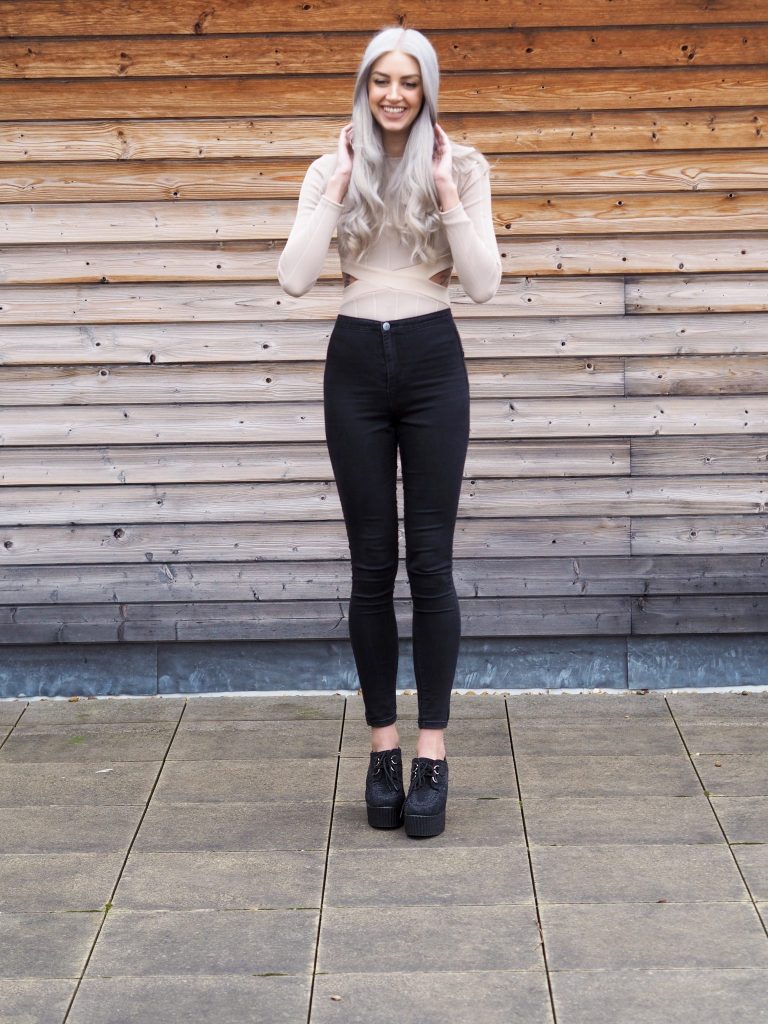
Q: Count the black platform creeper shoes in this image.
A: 2